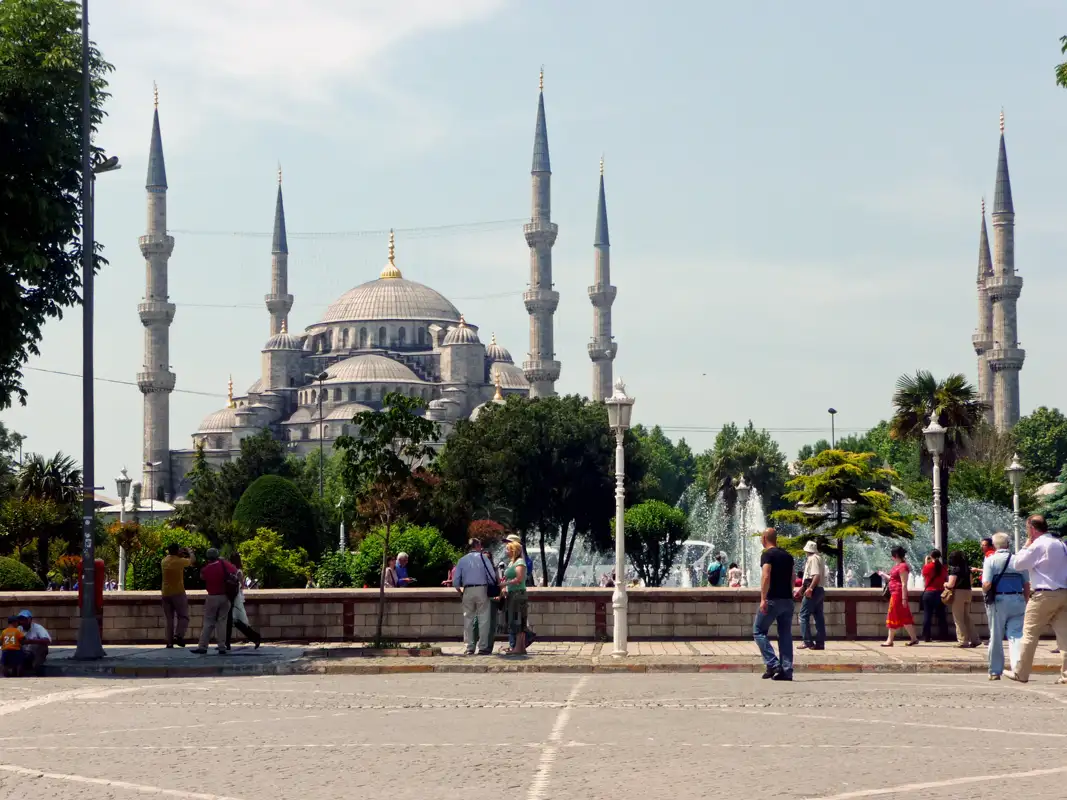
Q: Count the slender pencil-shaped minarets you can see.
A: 6